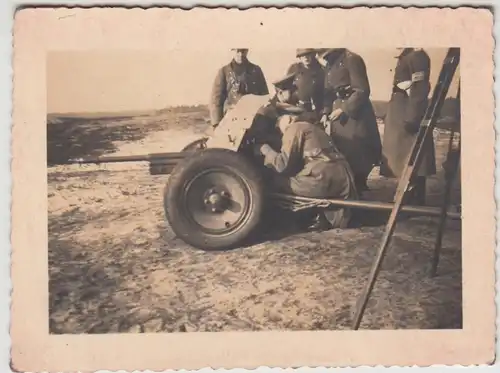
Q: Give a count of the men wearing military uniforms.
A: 6